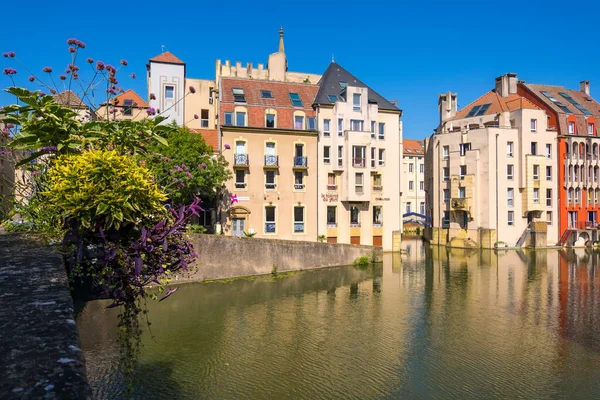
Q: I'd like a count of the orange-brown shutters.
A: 3